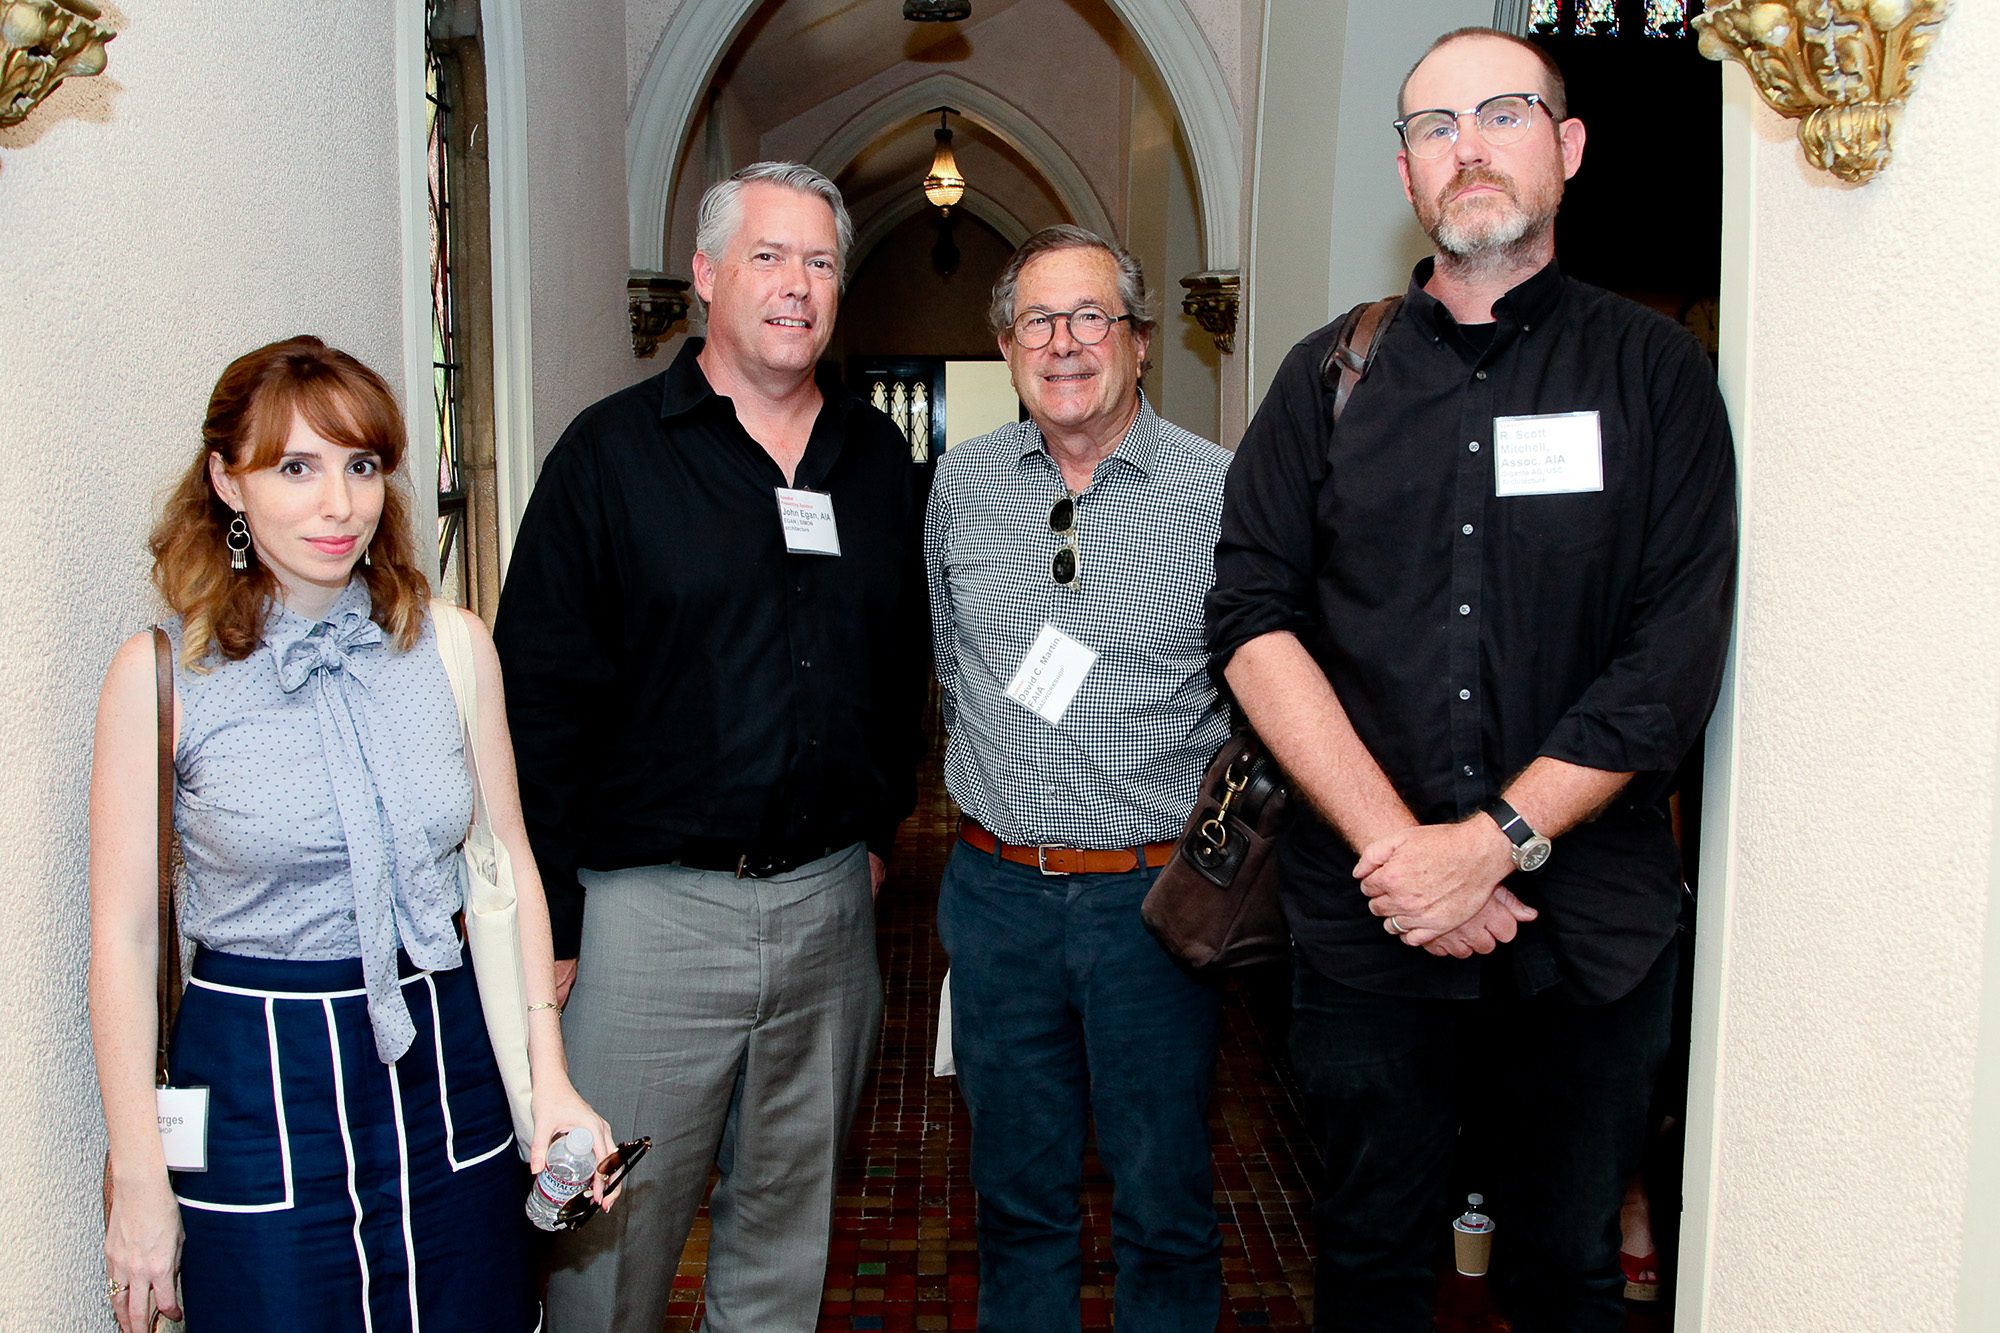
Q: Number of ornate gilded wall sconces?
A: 4